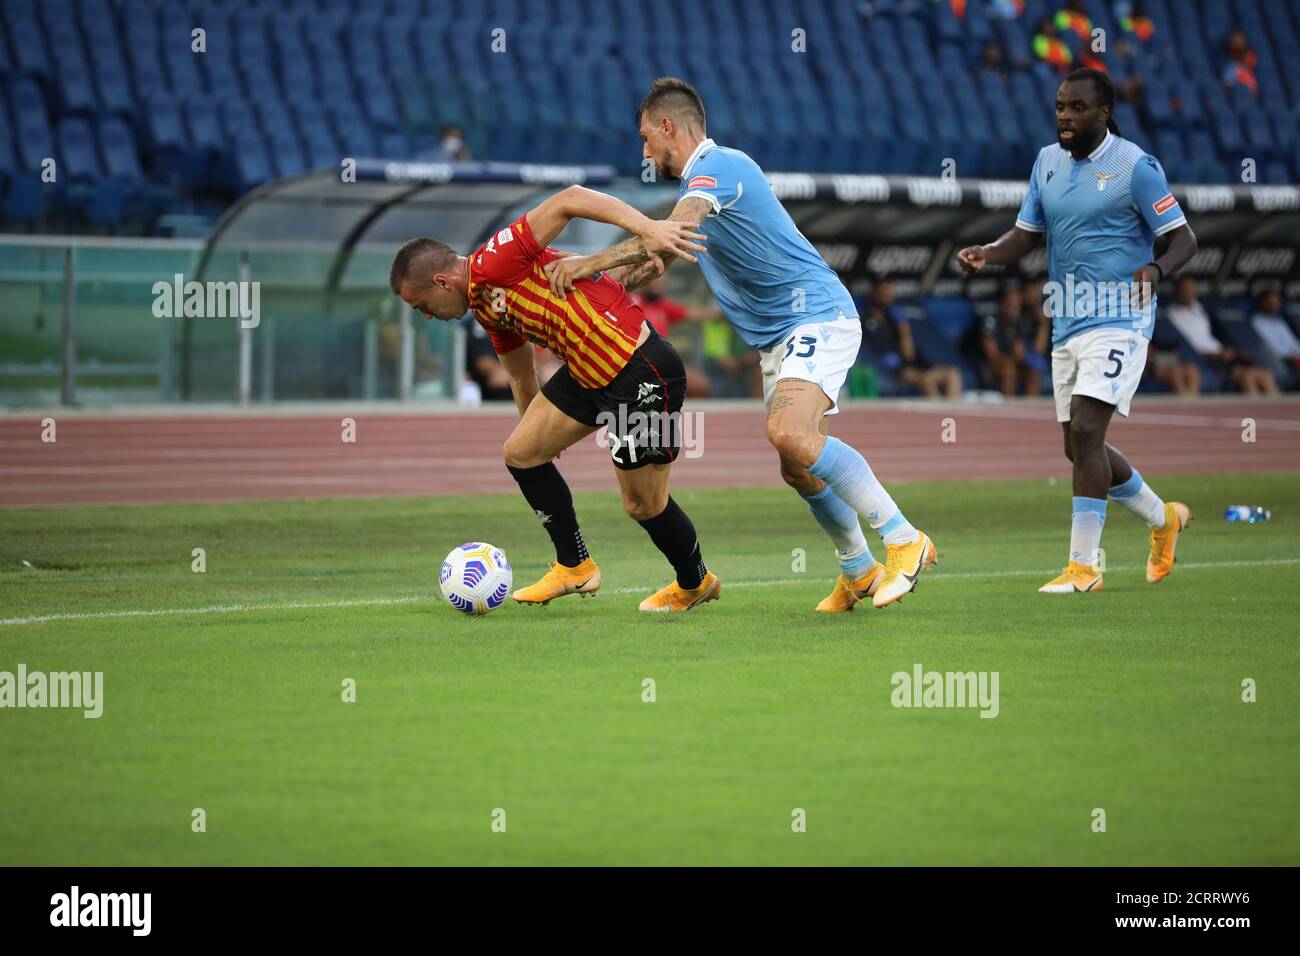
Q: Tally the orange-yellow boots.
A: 6